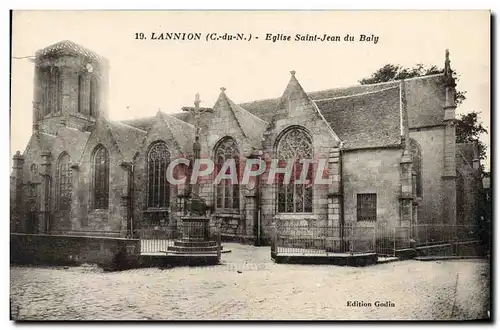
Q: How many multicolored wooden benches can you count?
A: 0